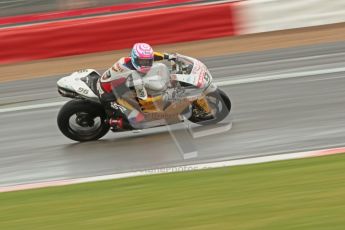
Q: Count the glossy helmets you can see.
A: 1